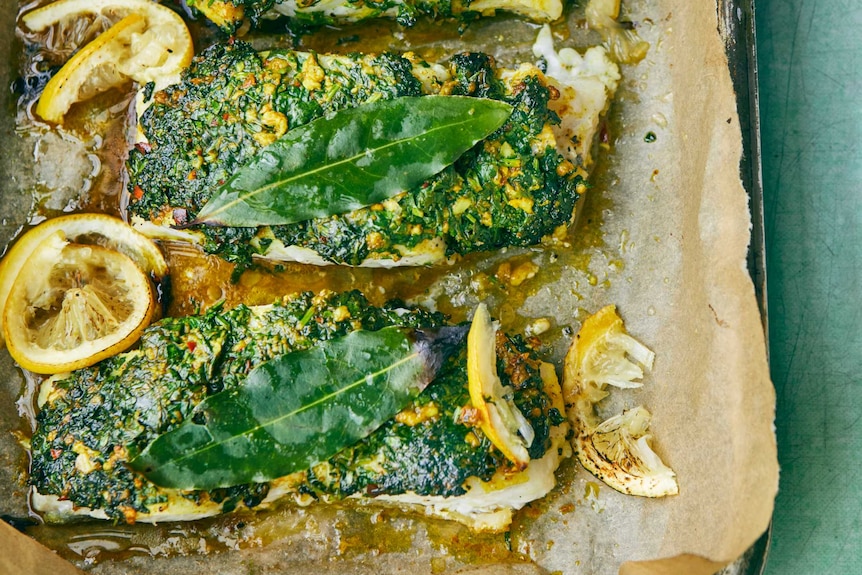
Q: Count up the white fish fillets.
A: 3